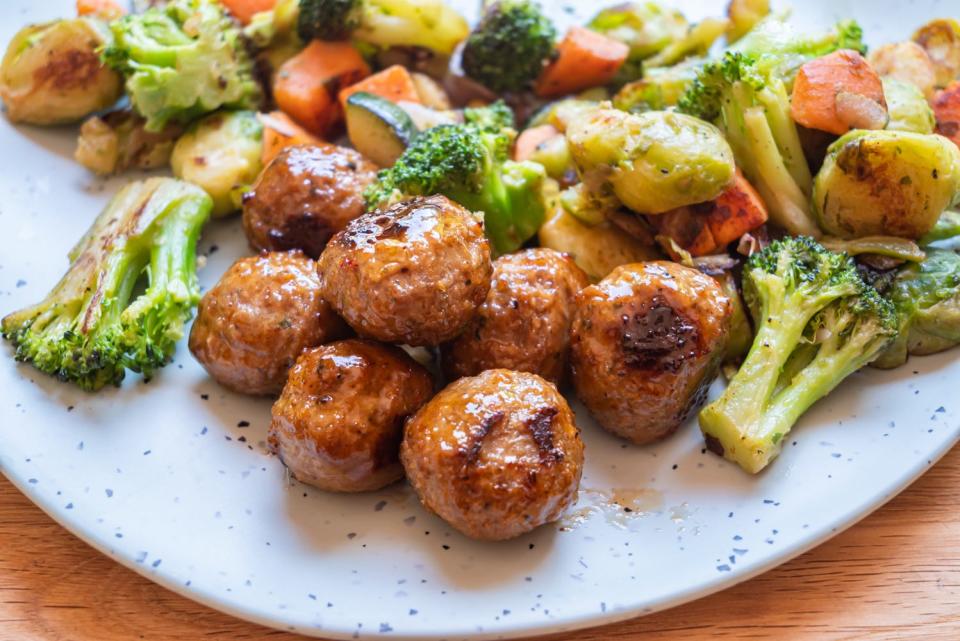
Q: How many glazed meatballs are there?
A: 7